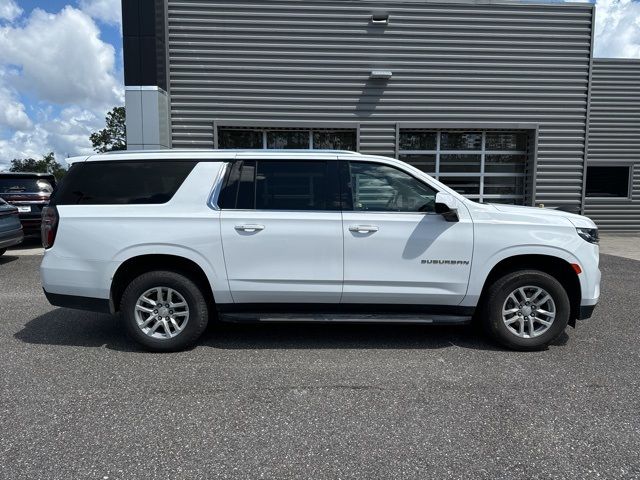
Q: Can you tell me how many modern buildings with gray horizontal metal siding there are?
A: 1